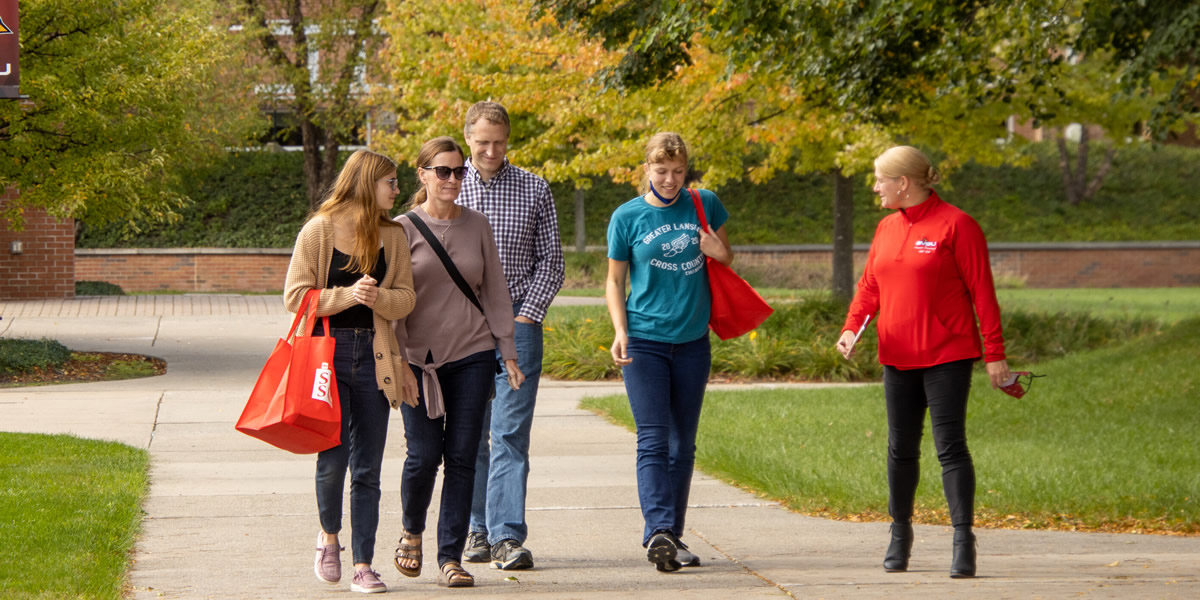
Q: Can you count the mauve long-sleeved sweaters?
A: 1